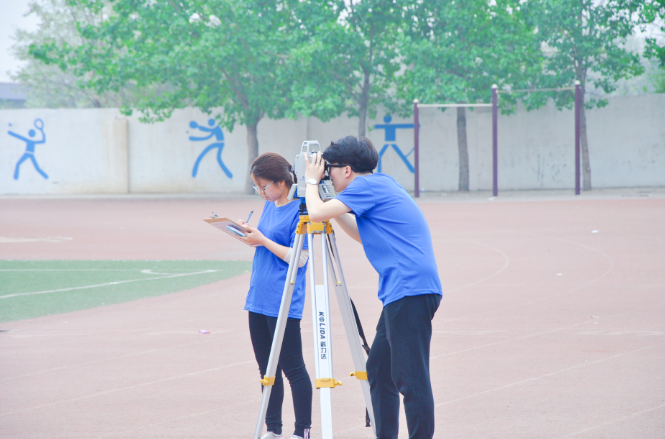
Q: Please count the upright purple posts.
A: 3